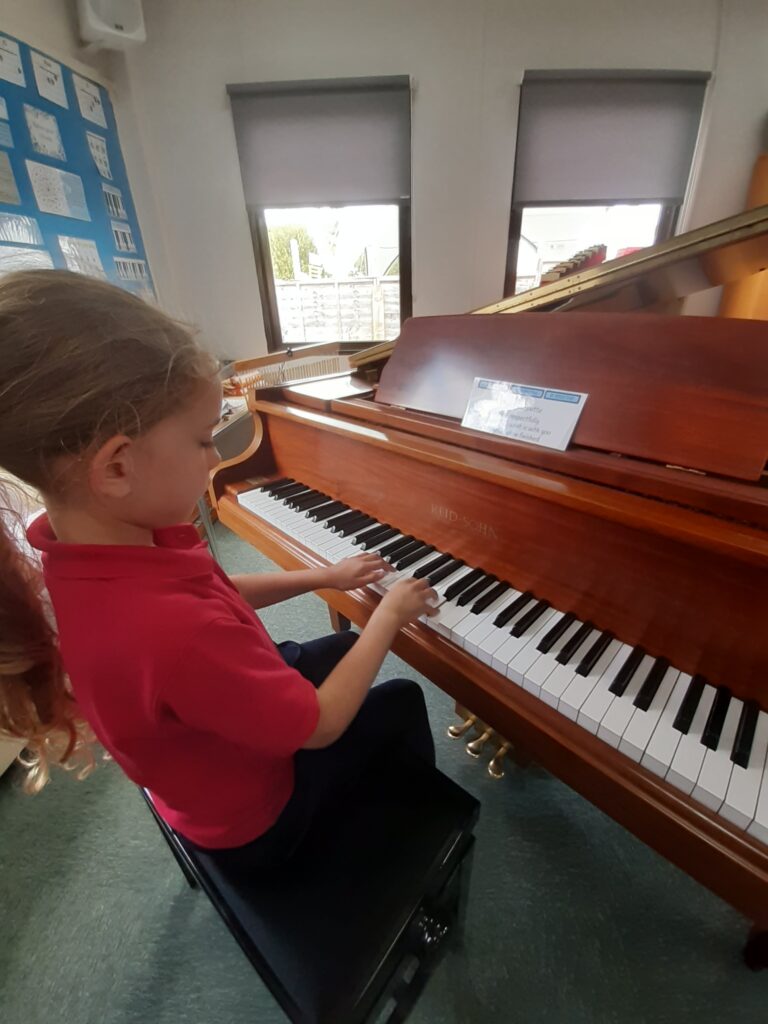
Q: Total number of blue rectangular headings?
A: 3